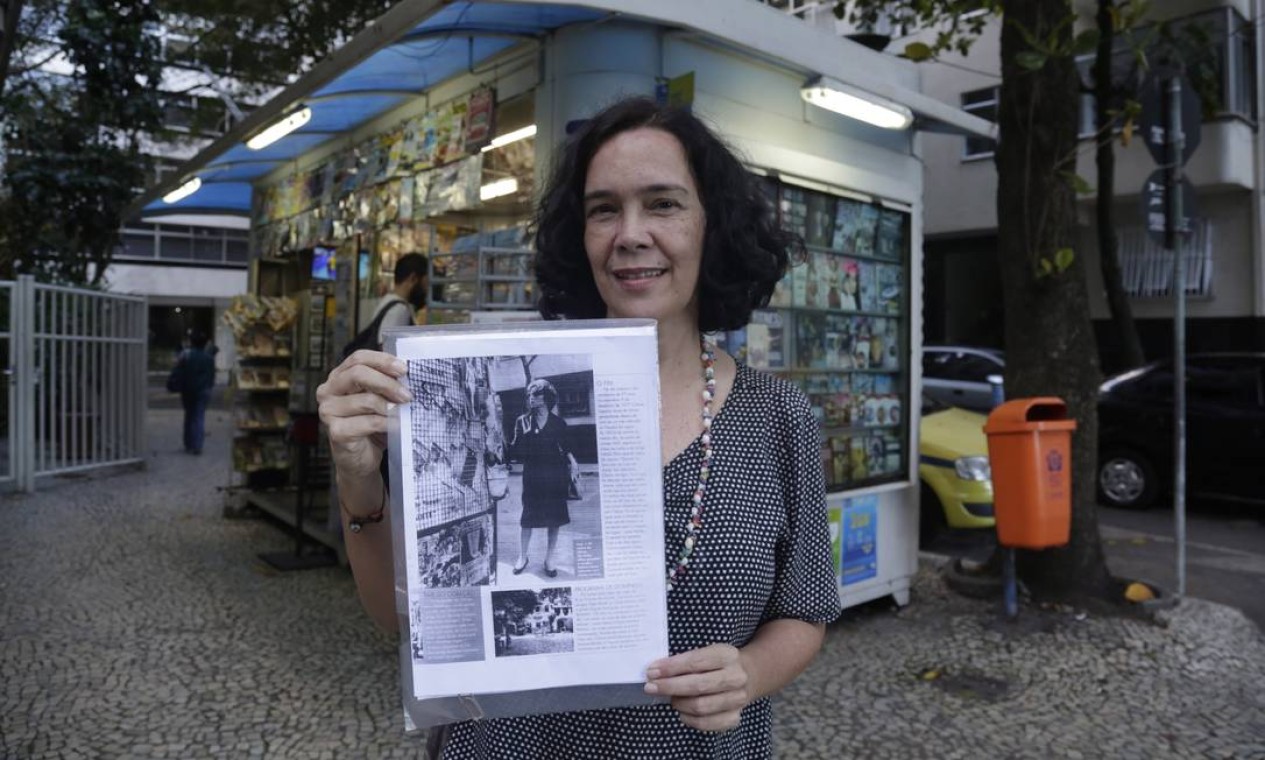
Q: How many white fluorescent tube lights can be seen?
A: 5